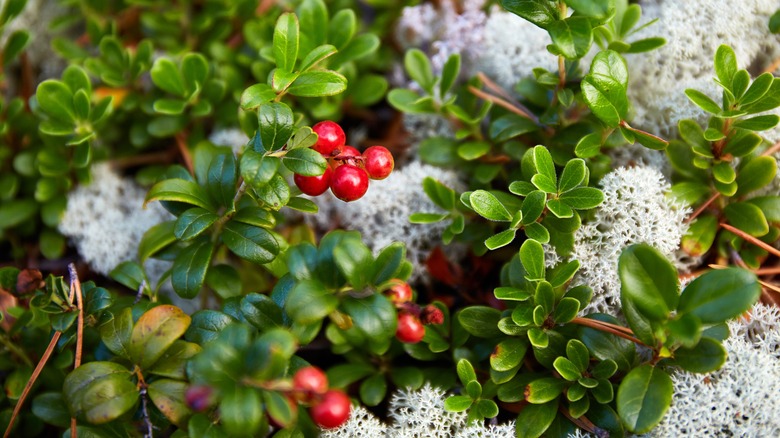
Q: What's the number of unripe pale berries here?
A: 0